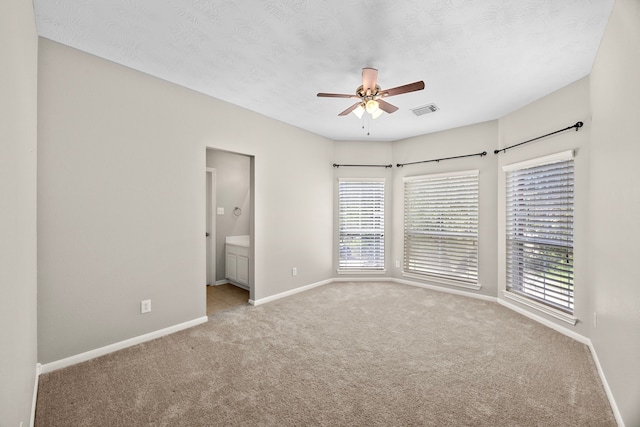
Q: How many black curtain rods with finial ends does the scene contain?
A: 3